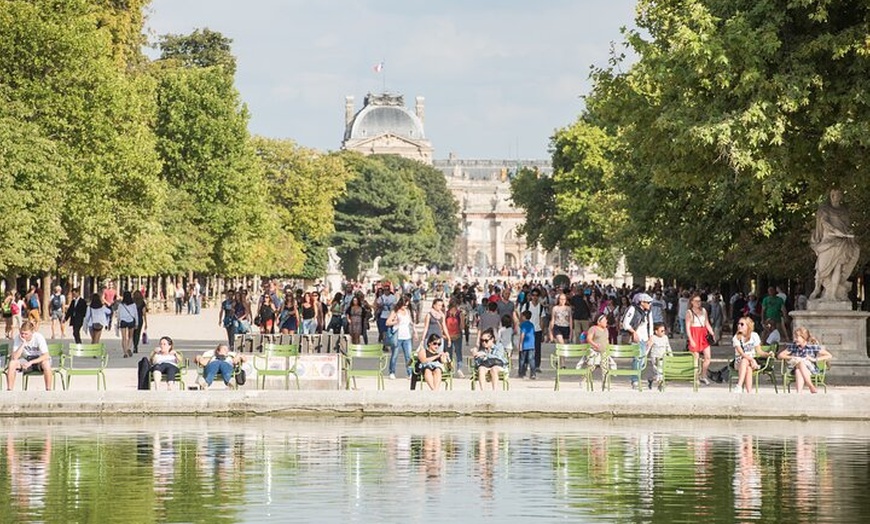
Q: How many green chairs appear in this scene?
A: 14